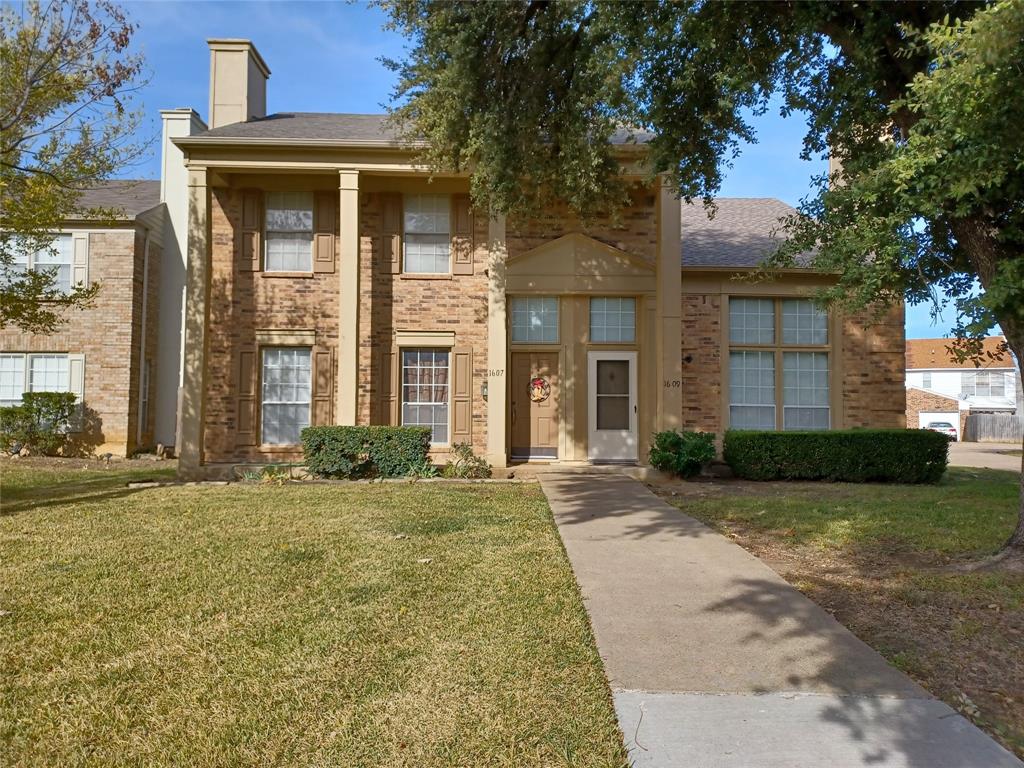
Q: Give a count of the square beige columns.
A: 4